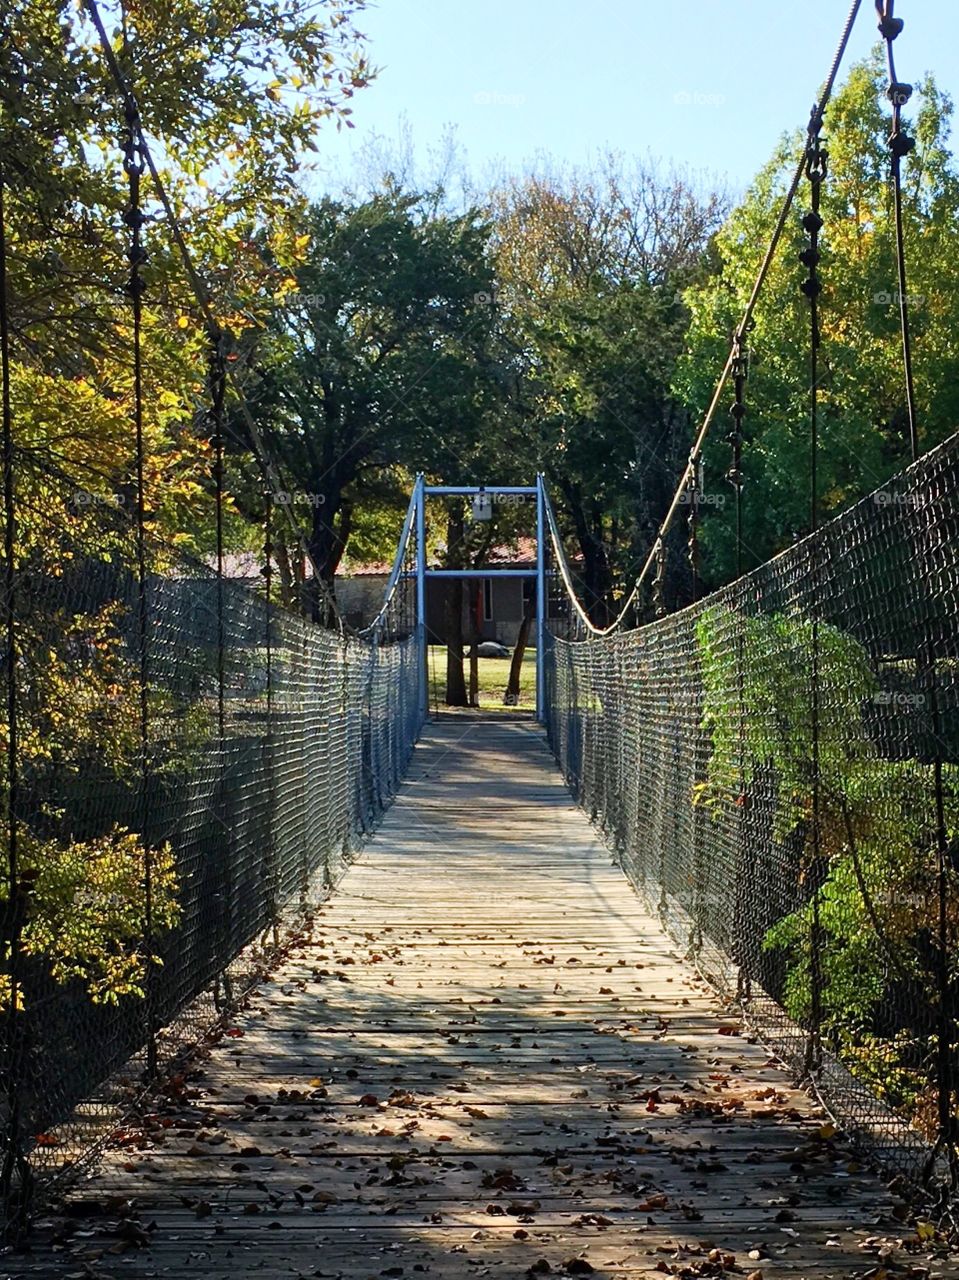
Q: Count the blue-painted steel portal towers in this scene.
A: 1